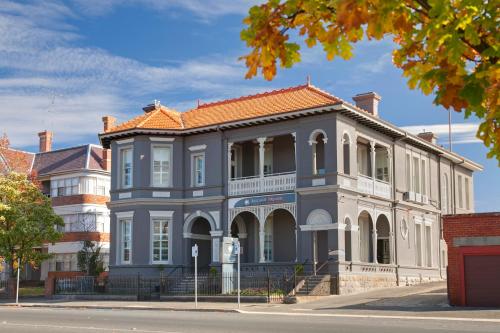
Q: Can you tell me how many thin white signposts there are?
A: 3